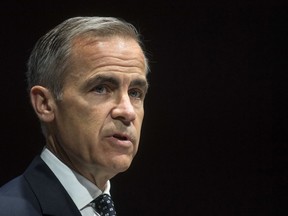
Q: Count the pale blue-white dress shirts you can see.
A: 1